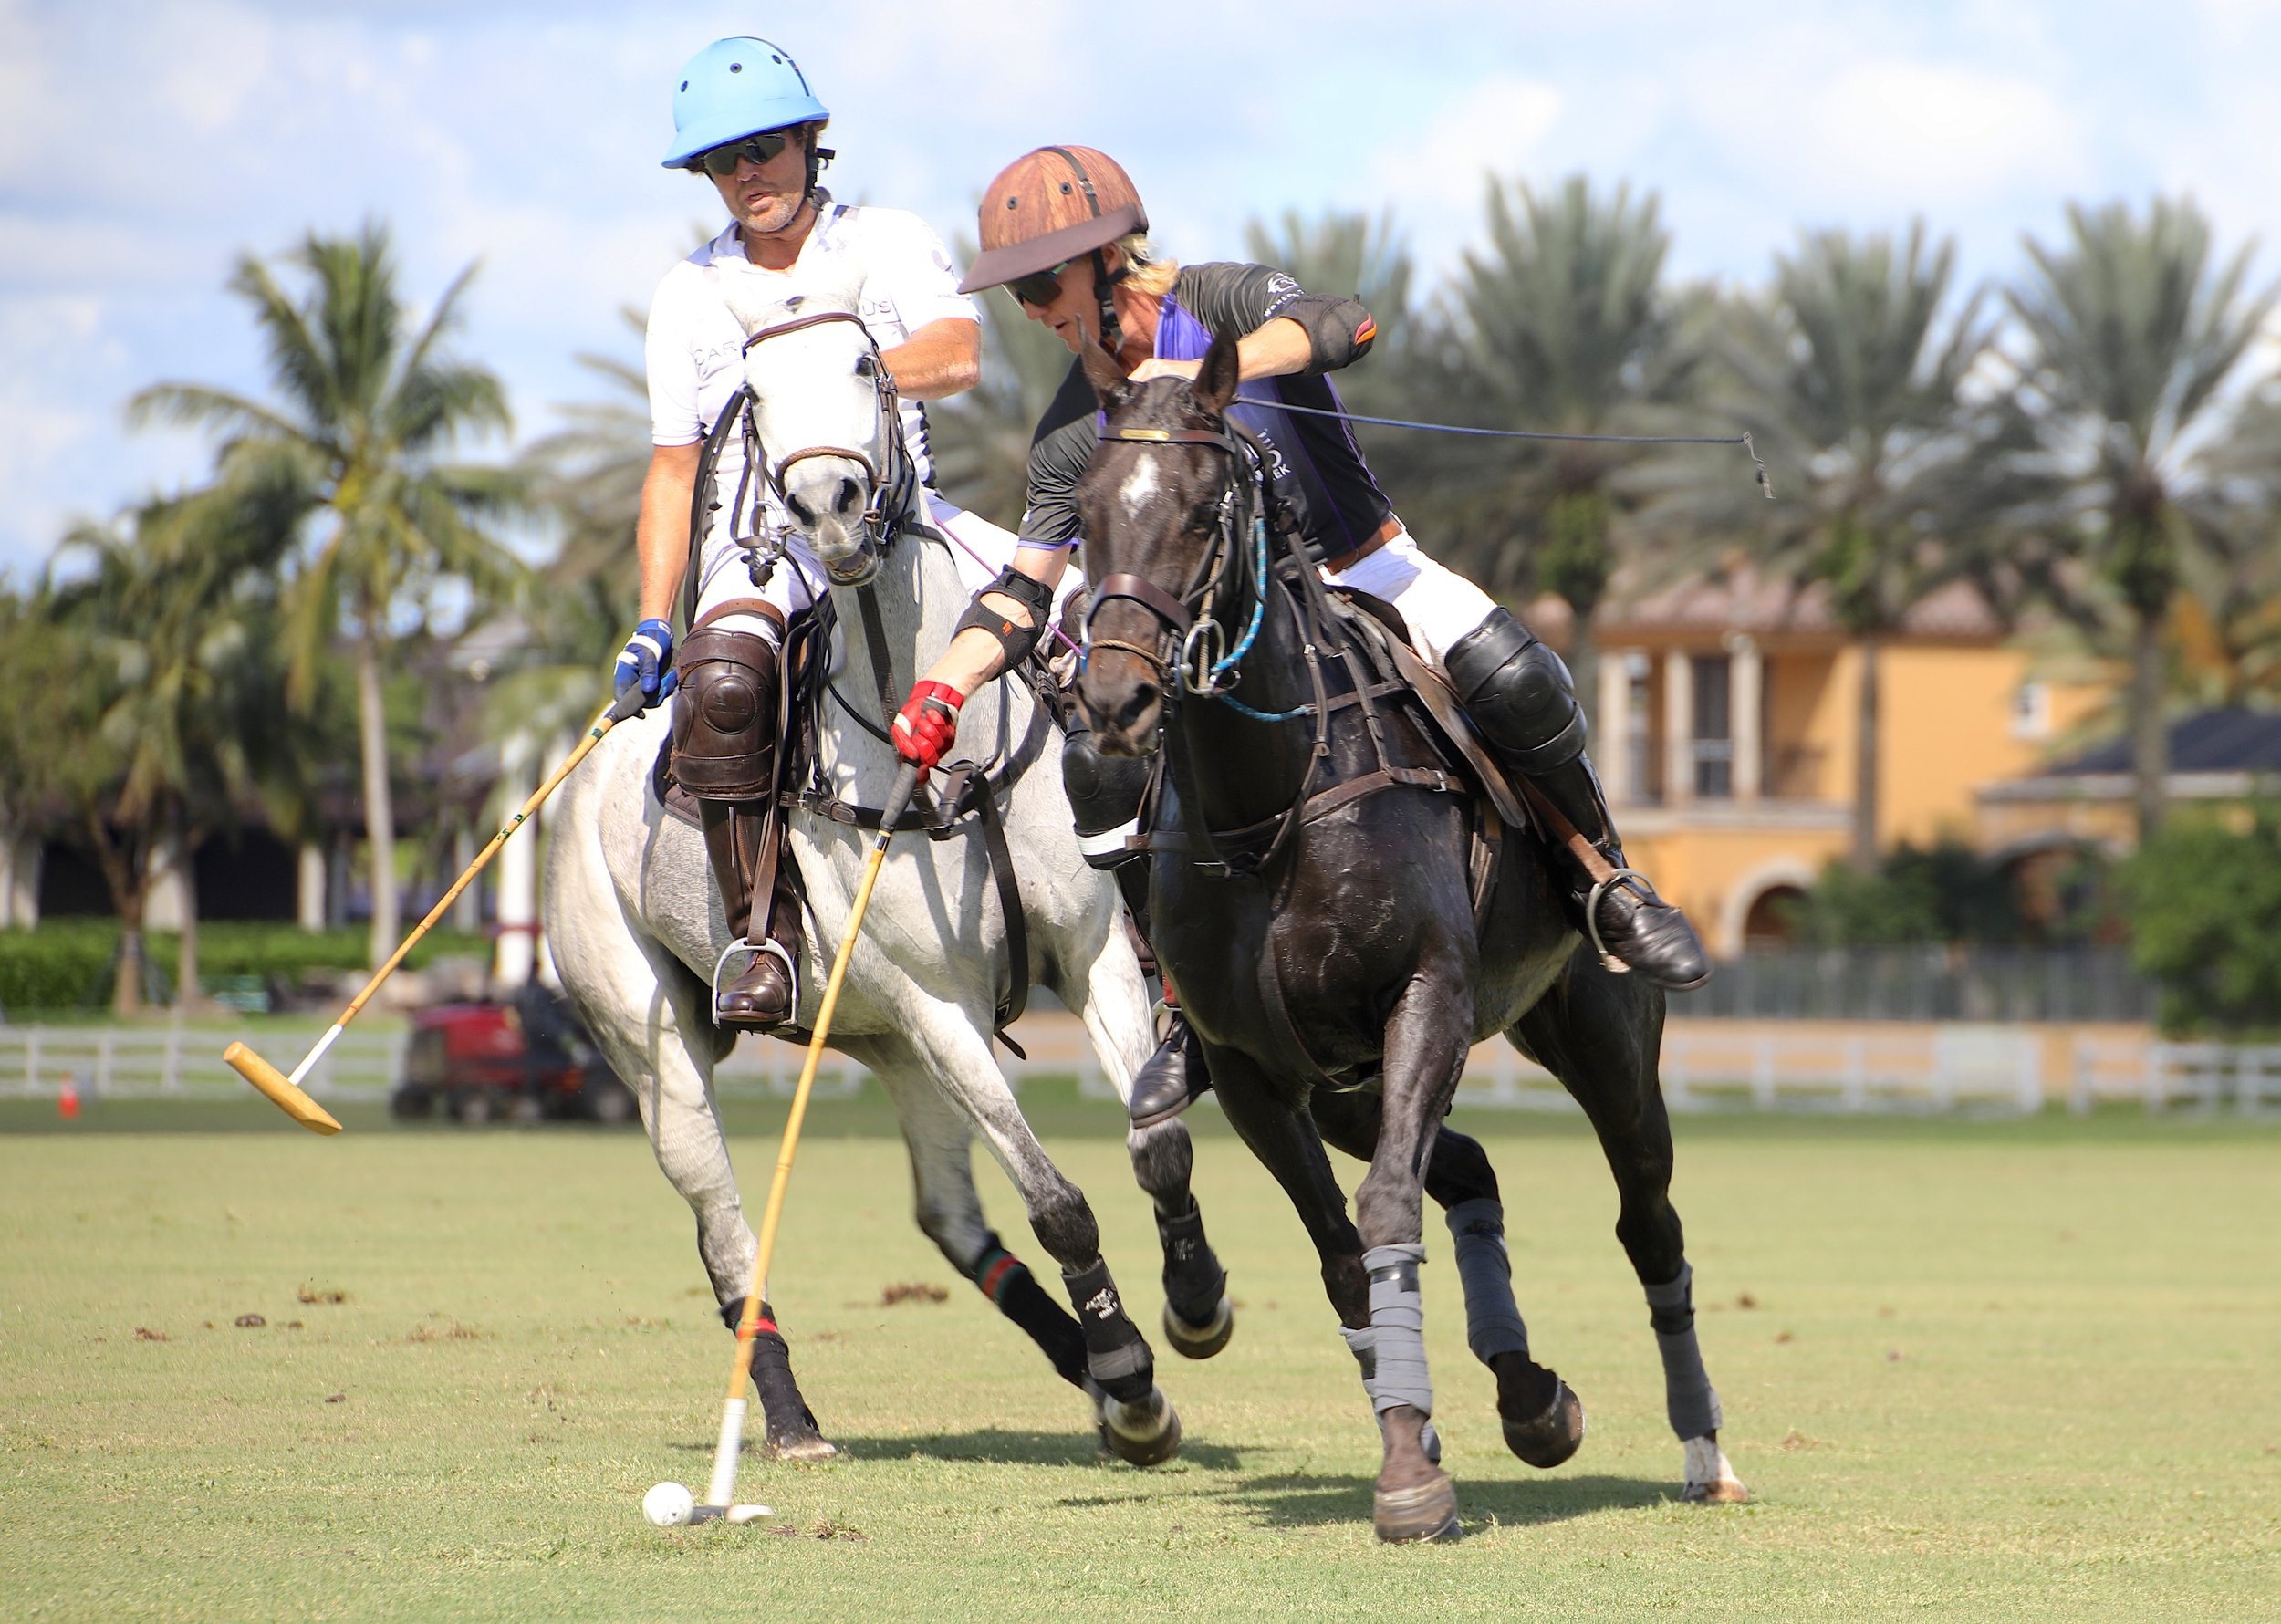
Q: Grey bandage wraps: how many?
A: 4